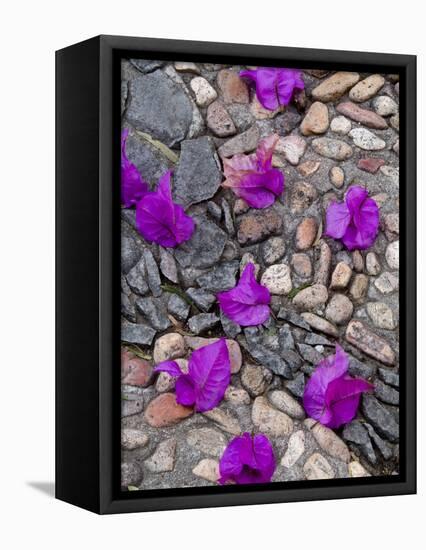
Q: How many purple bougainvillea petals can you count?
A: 9